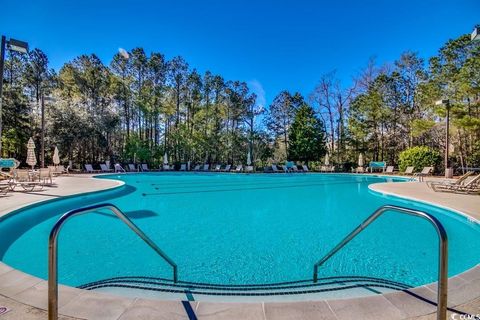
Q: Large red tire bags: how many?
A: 0